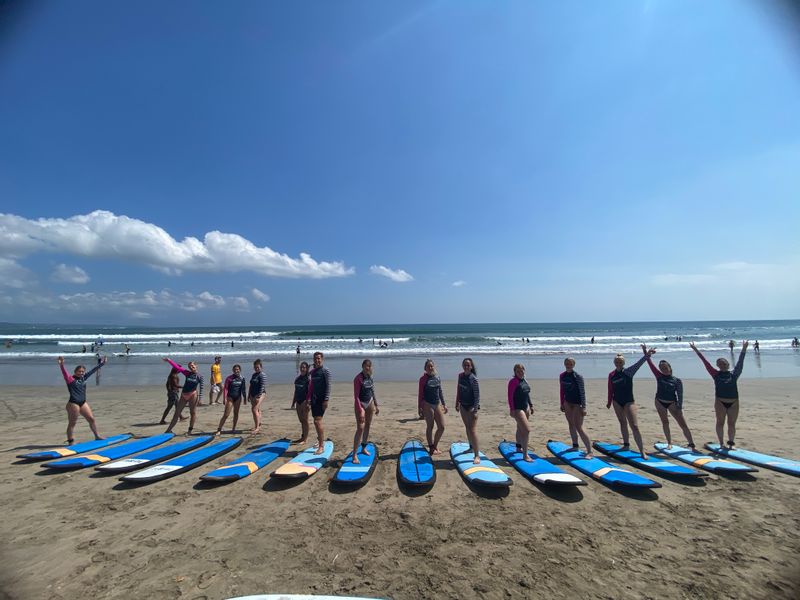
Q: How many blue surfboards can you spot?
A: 14